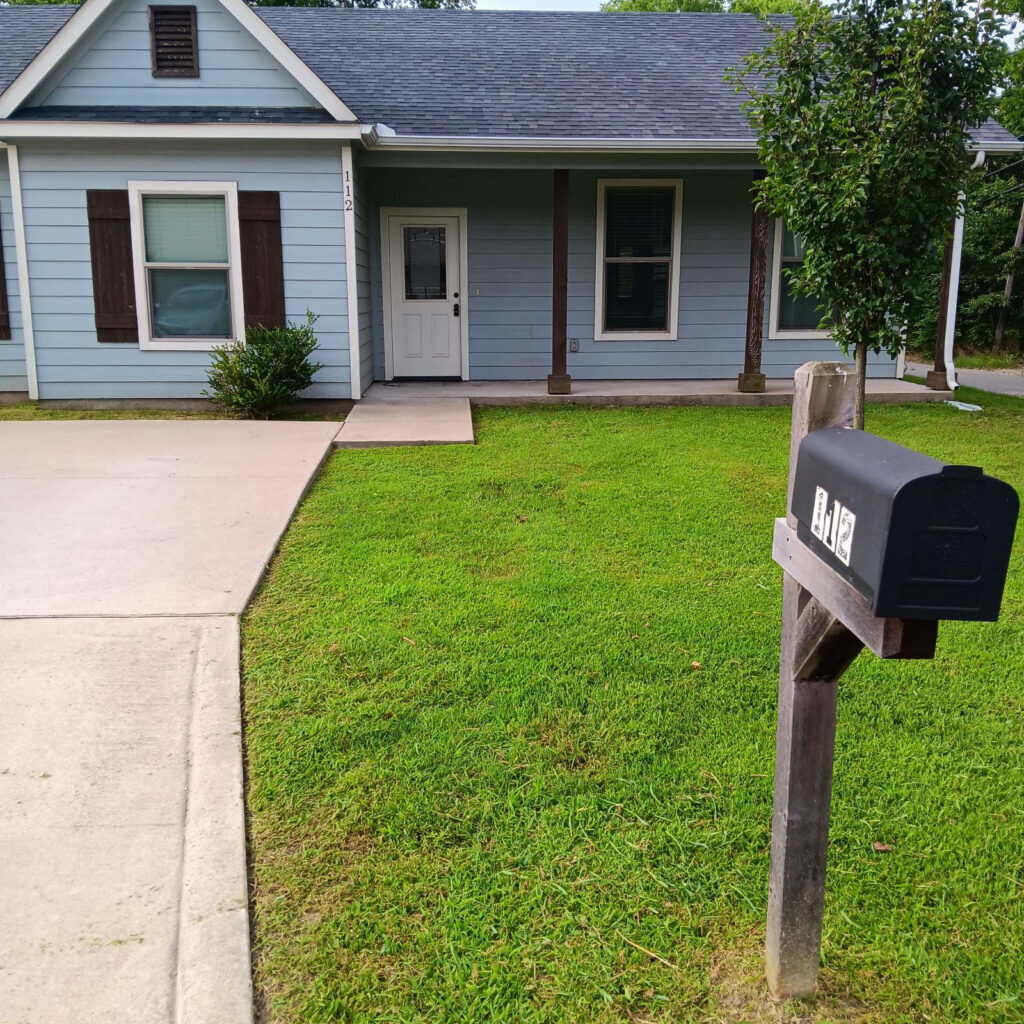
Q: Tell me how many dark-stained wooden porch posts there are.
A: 3